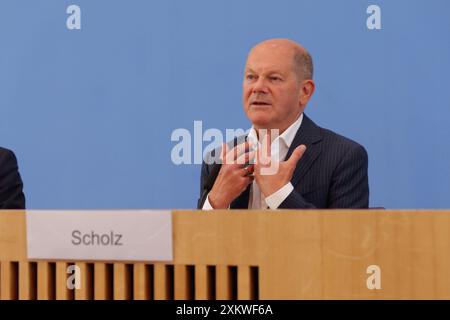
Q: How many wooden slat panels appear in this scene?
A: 13